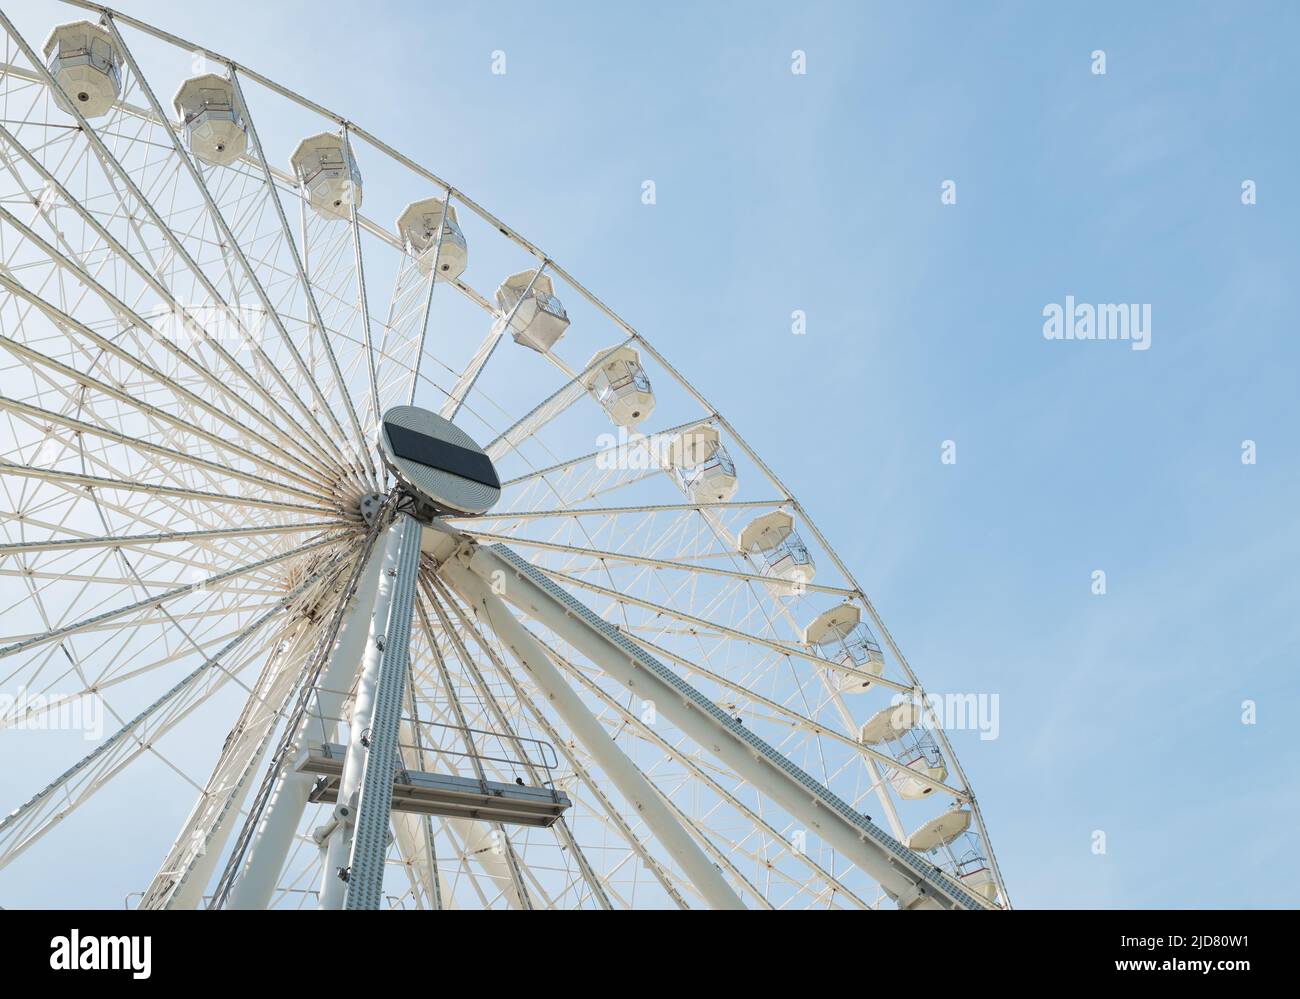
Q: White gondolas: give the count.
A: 11